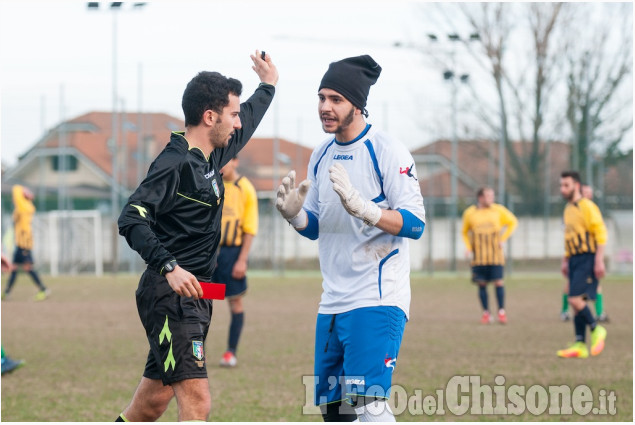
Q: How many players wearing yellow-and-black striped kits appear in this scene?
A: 4